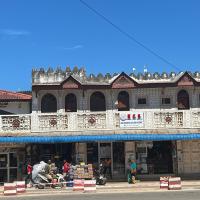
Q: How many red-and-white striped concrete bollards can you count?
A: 6